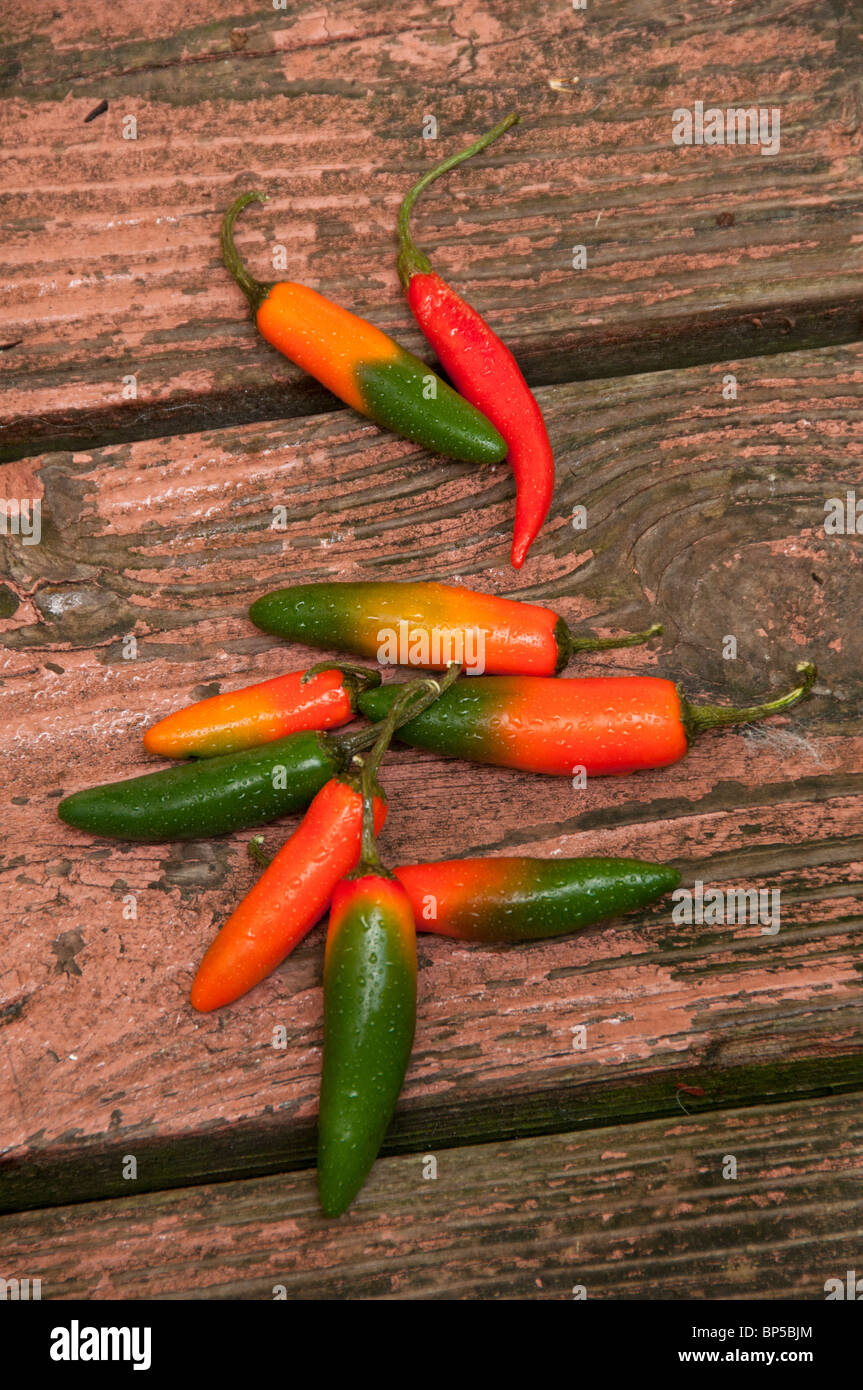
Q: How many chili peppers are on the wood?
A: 9